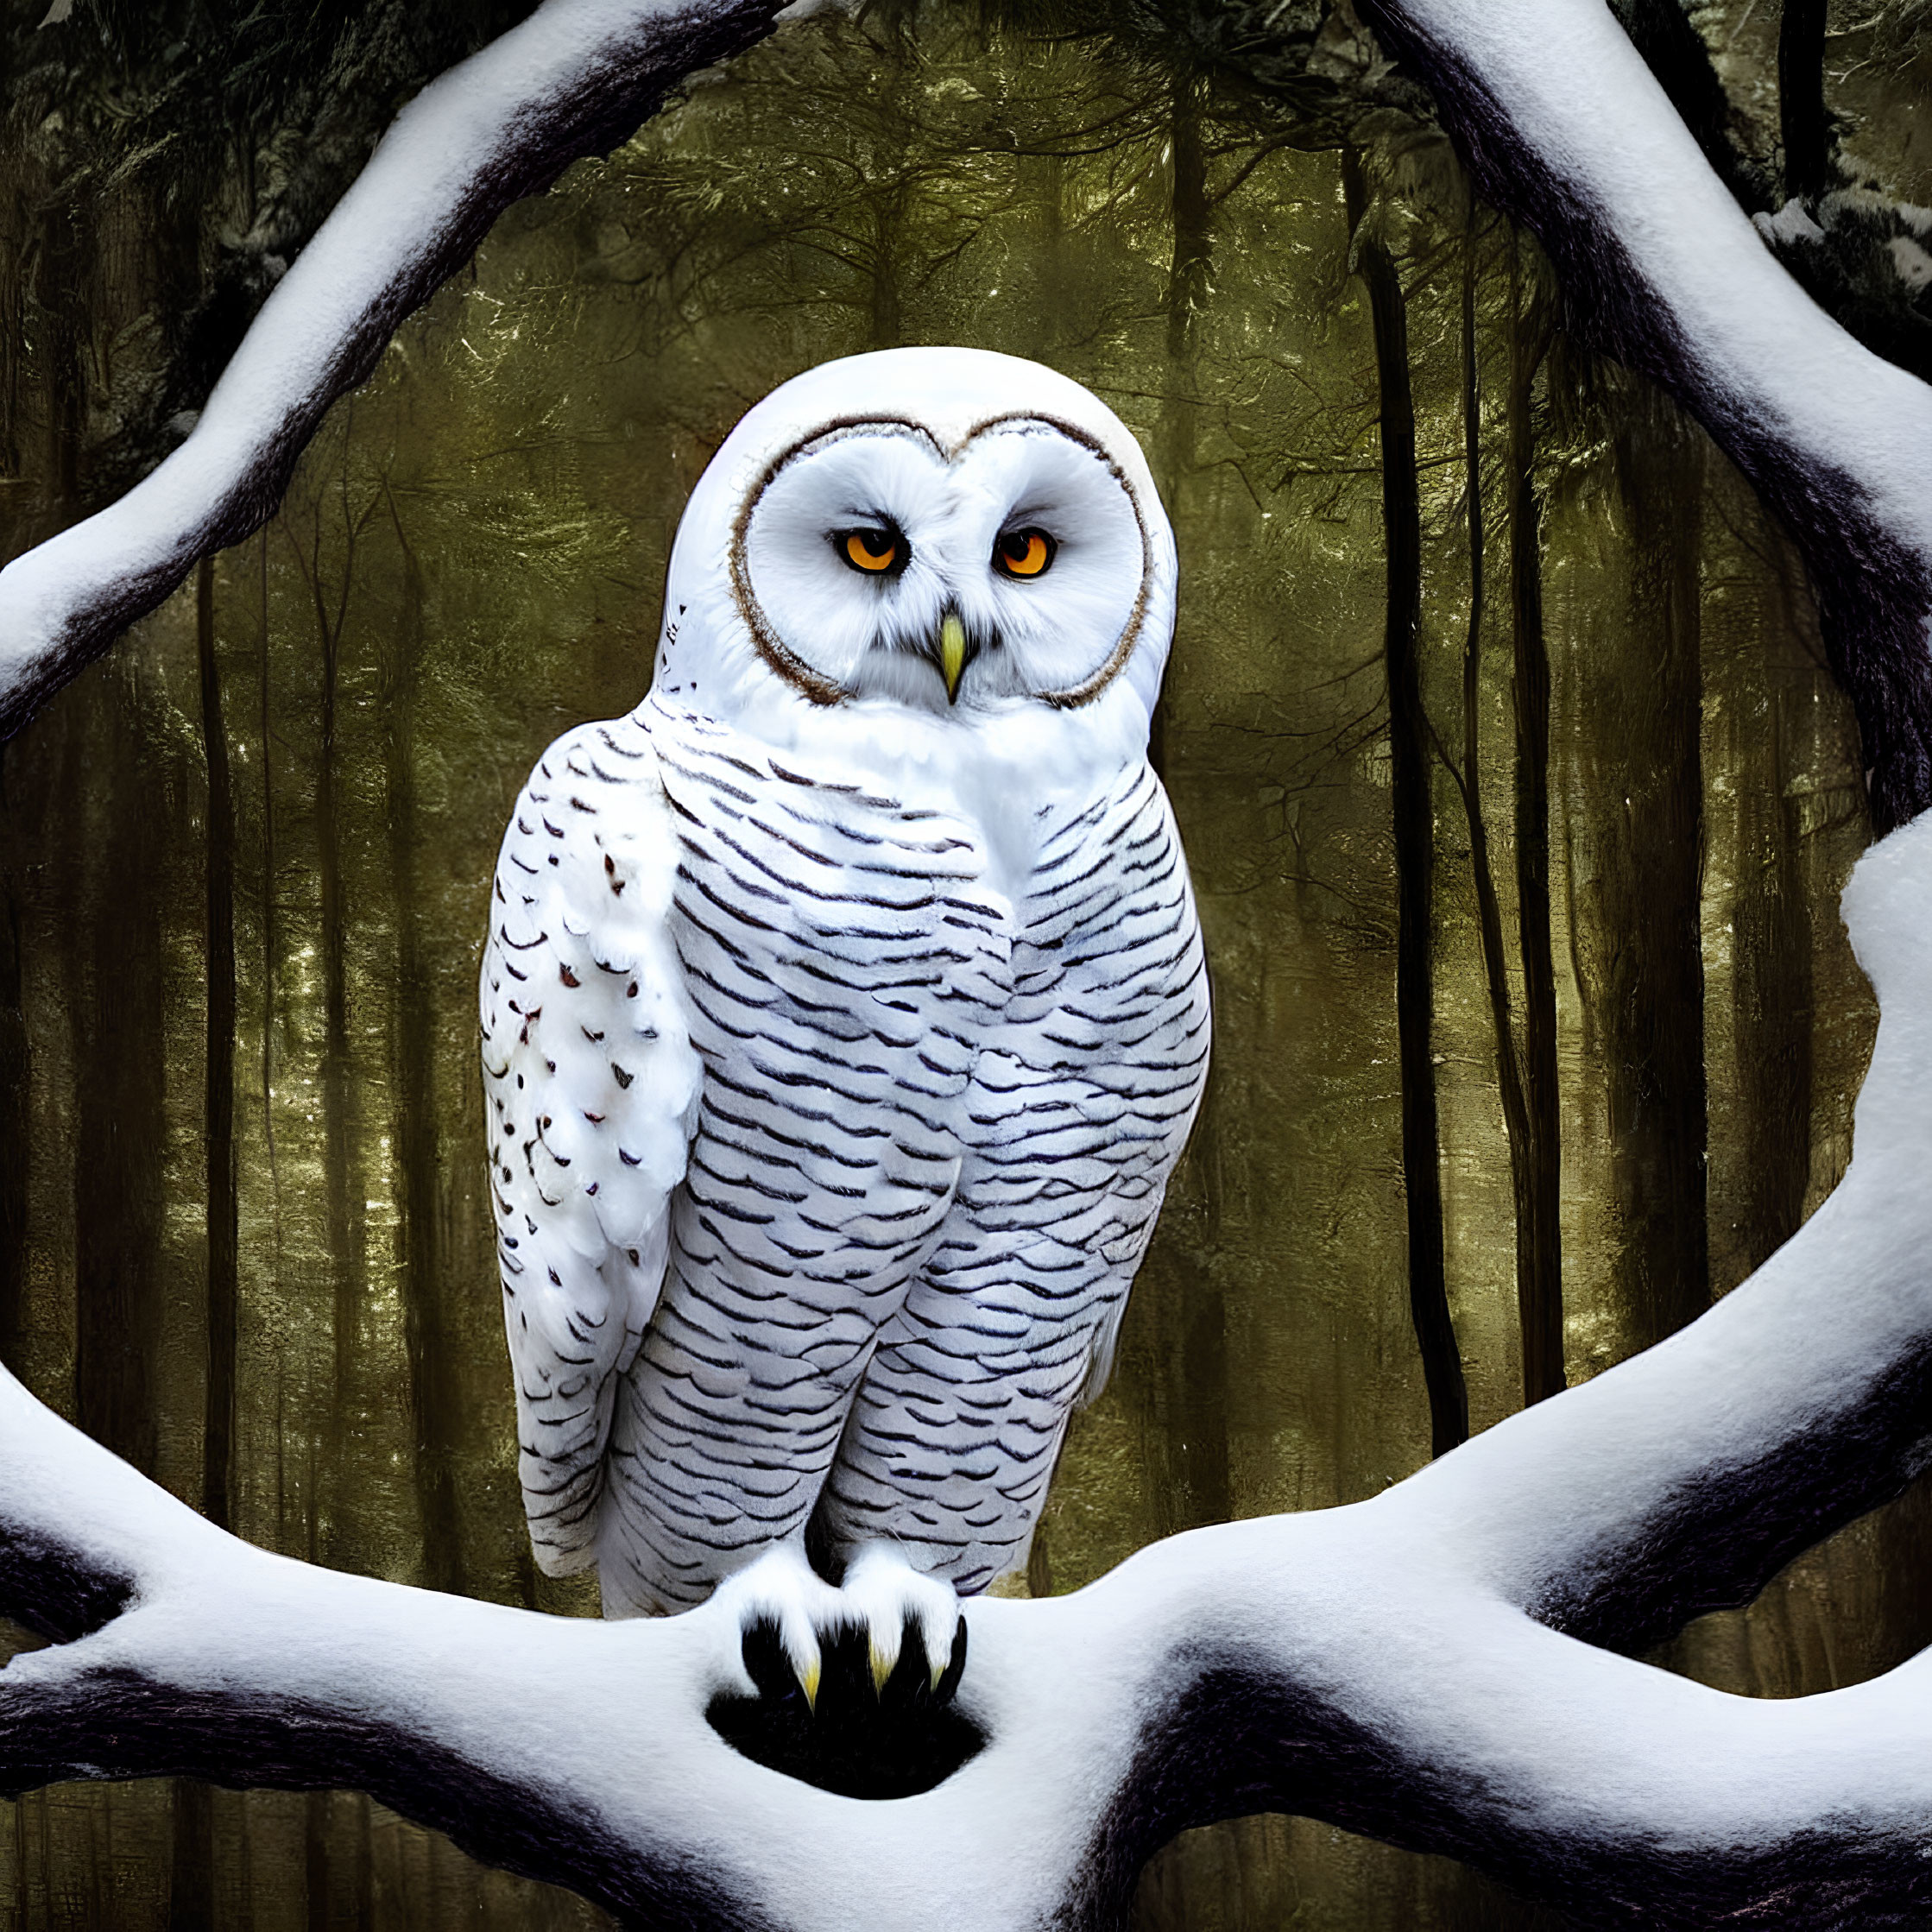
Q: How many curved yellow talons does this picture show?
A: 3